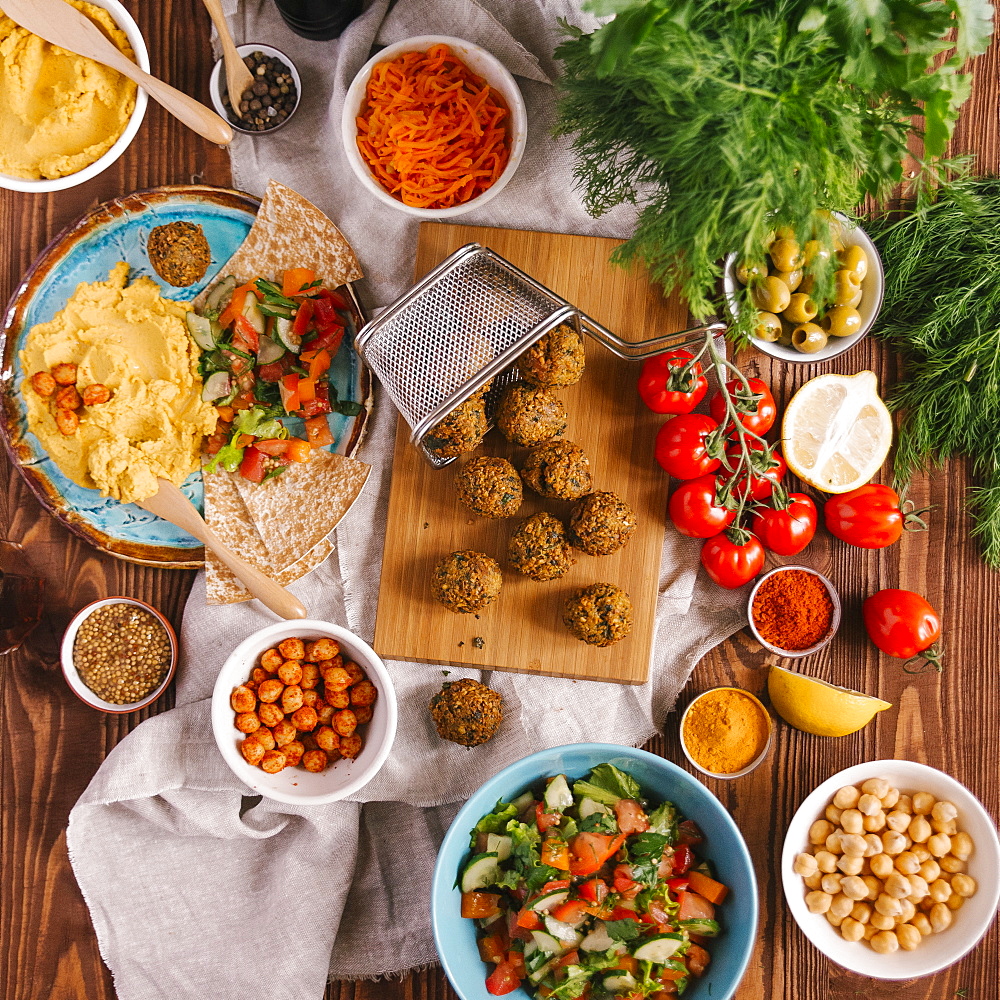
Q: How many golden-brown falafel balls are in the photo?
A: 11